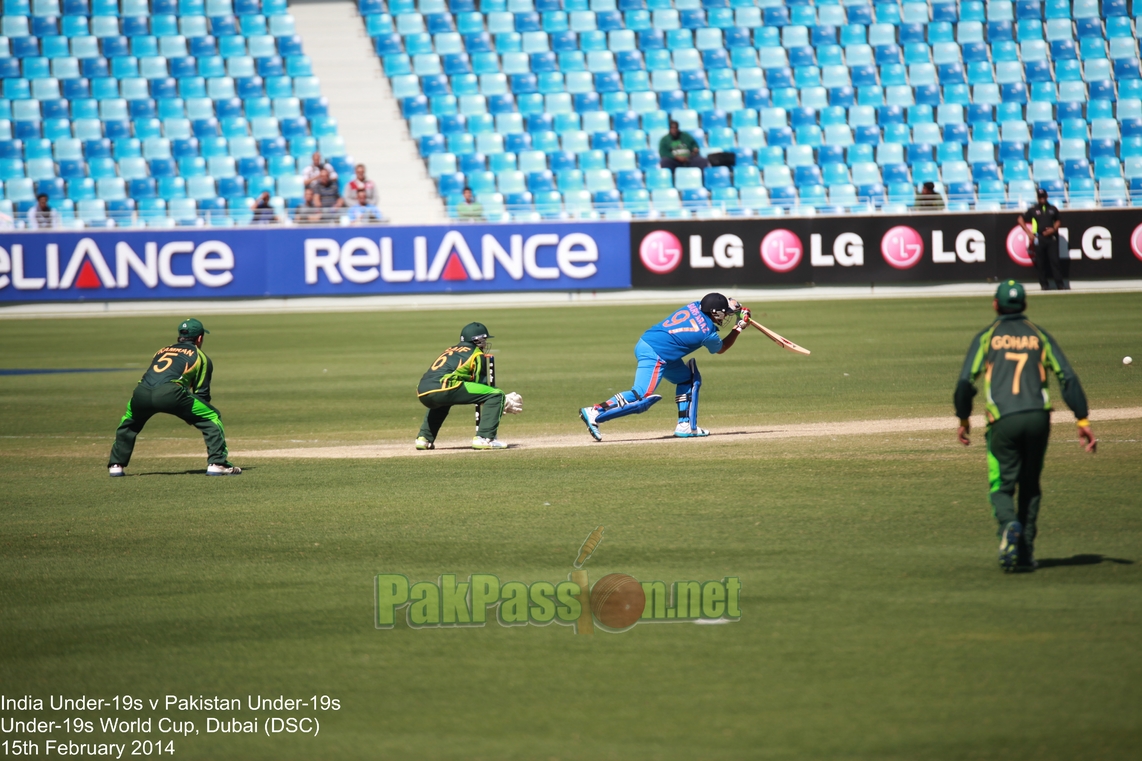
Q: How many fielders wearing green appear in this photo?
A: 3